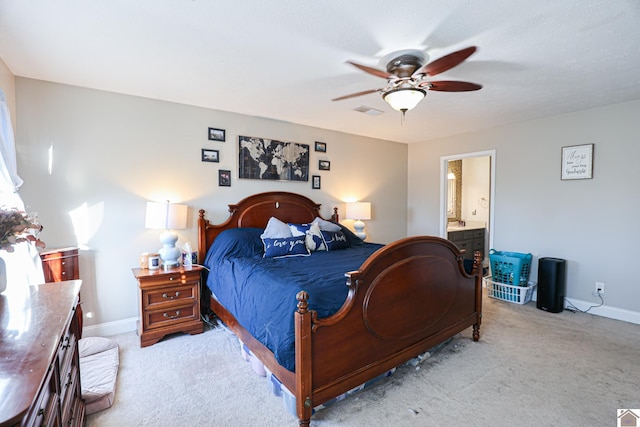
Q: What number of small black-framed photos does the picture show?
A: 6